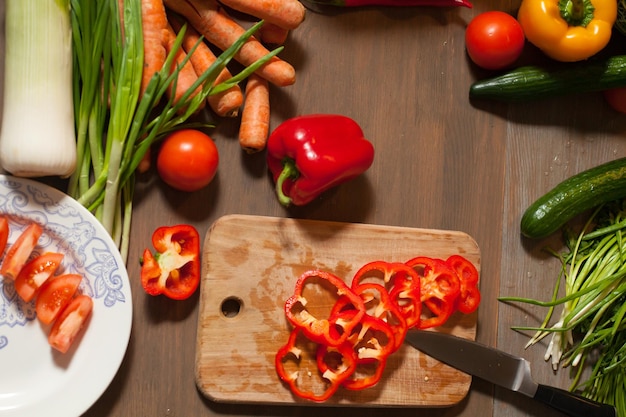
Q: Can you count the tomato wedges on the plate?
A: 5